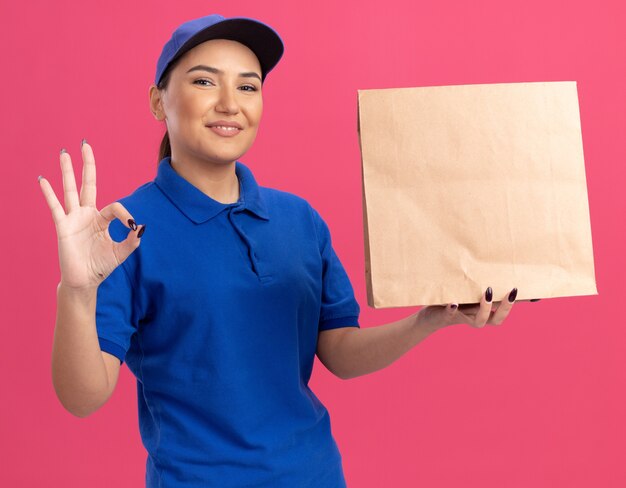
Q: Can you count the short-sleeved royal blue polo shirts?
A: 1